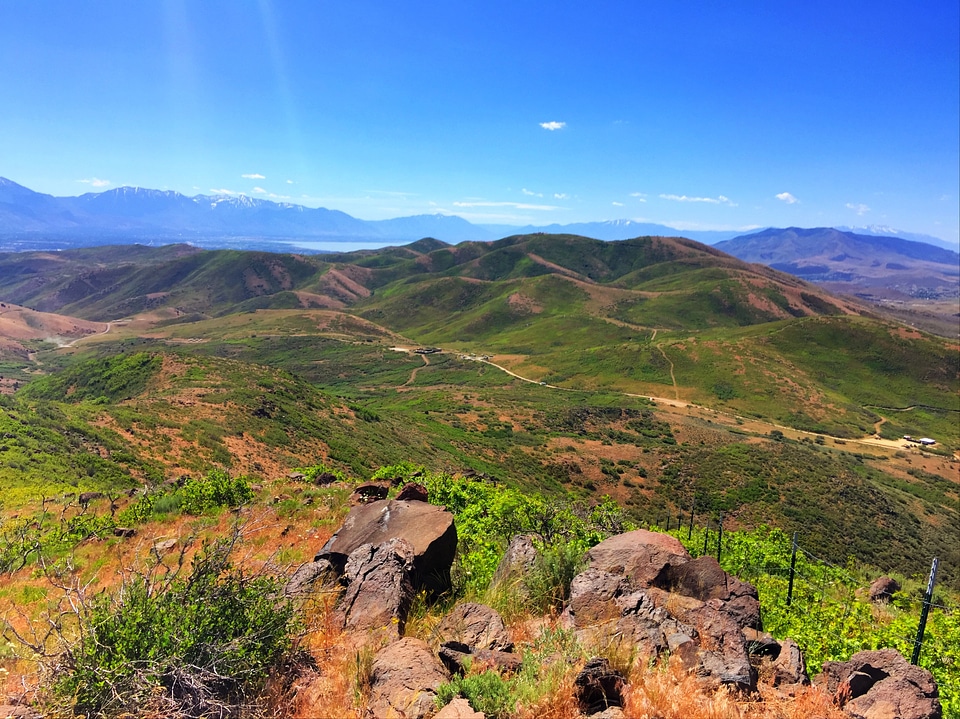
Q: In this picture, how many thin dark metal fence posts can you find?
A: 8